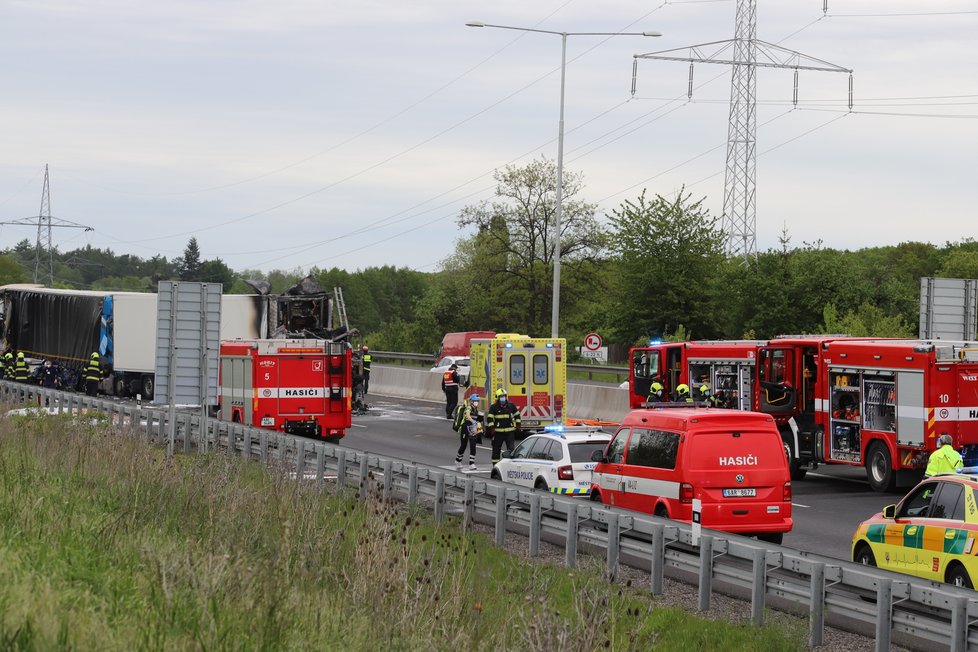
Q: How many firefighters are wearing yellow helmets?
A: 7